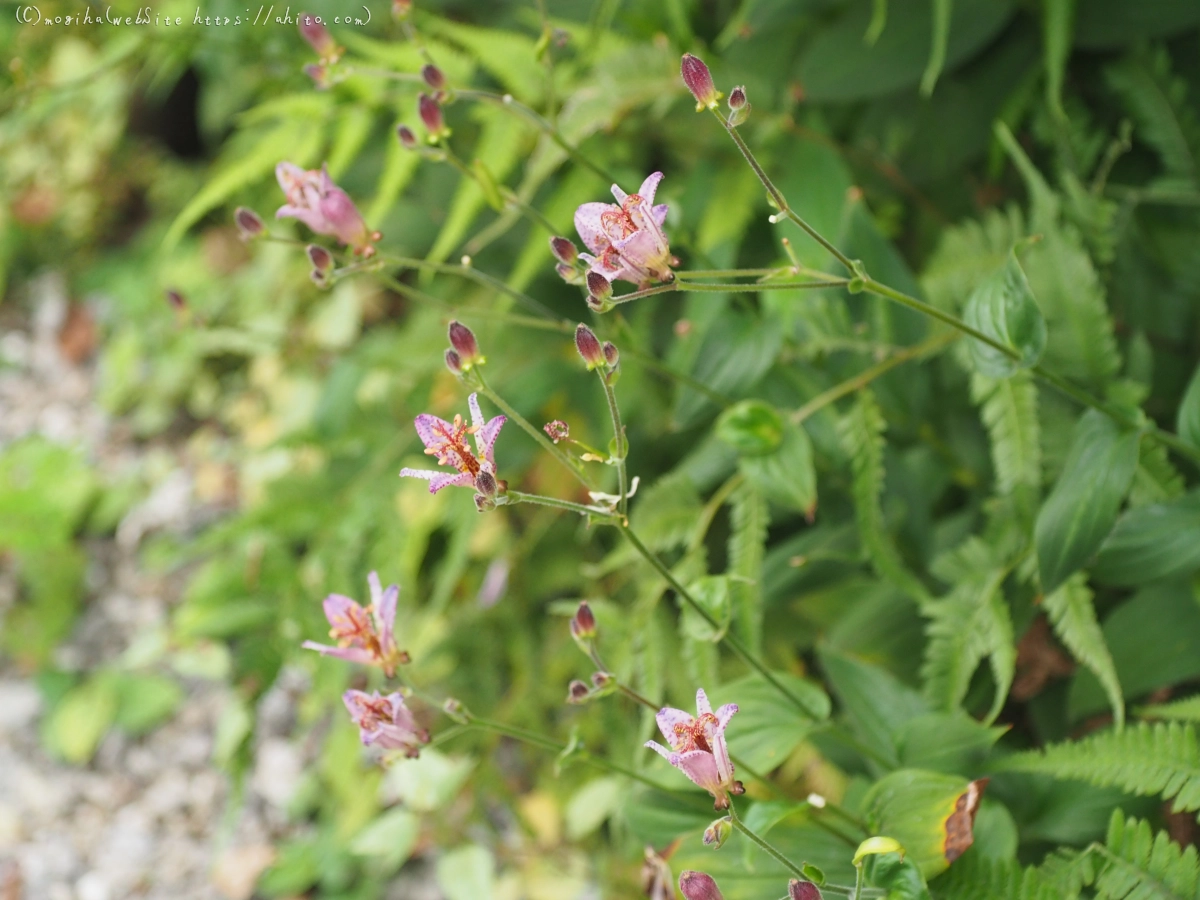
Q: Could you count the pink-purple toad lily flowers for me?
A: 6